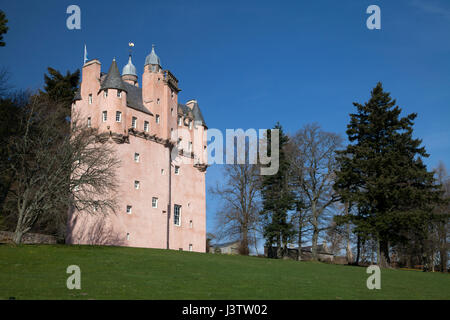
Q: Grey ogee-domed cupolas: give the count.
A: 2